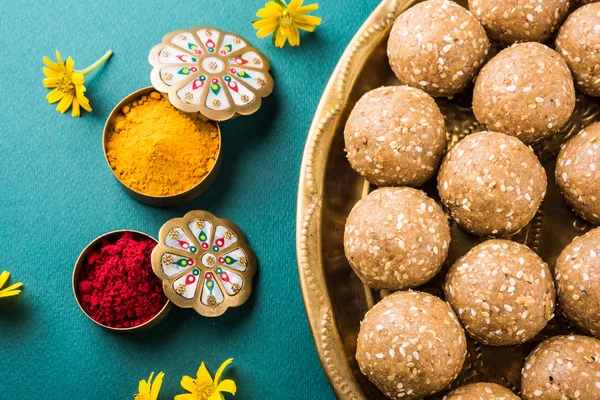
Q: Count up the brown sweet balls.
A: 13